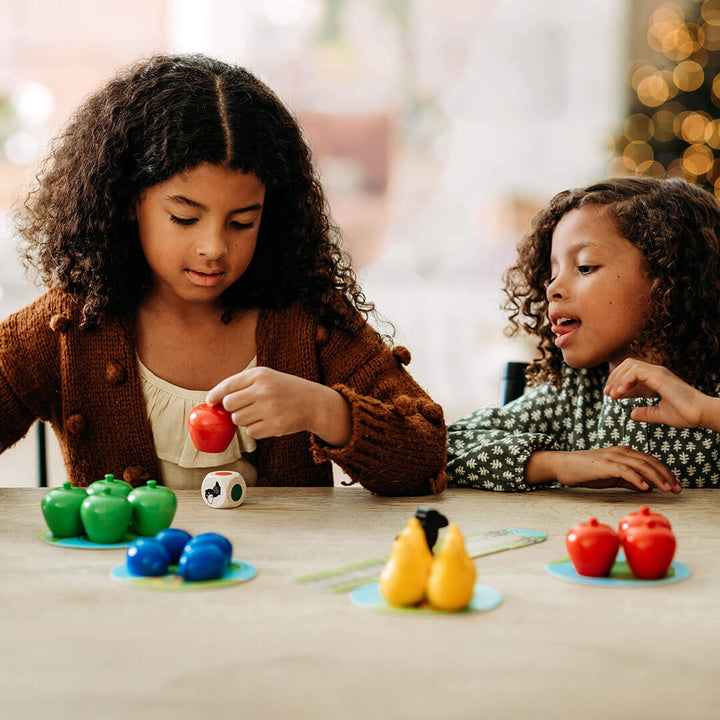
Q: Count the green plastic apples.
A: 4